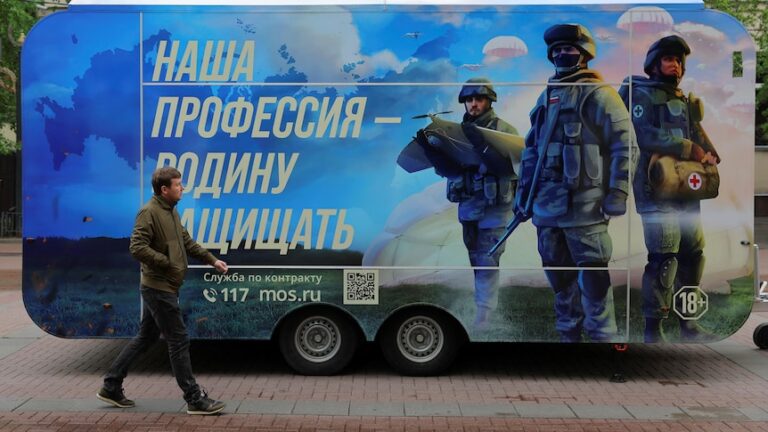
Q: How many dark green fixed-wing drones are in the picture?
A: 1